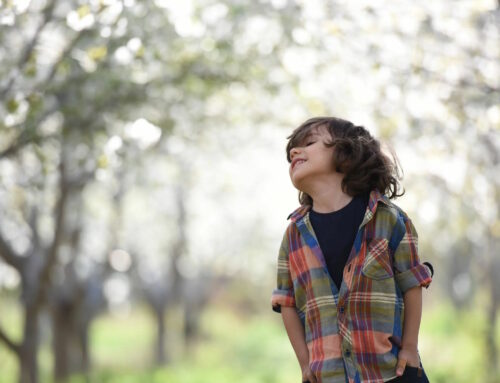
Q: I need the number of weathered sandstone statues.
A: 0